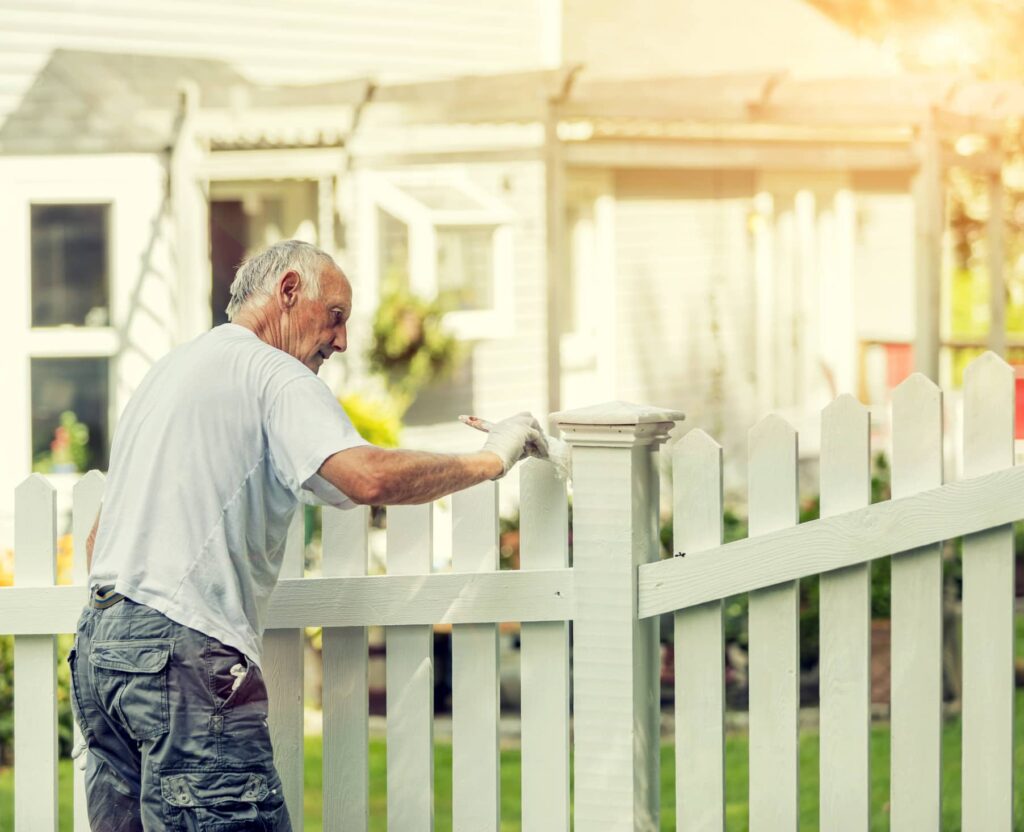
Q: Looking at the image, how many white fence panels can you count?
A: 12